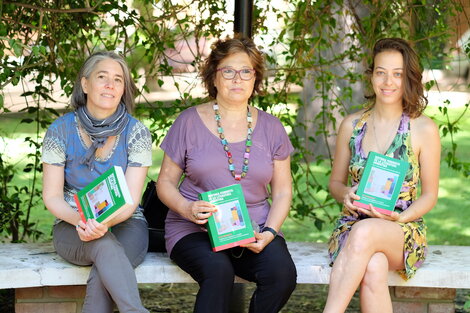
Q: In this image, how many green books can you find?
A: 3